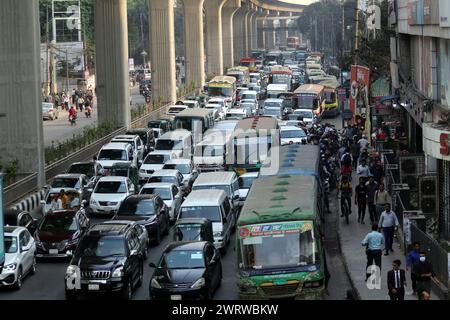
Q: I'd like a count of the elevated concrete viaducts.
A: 1